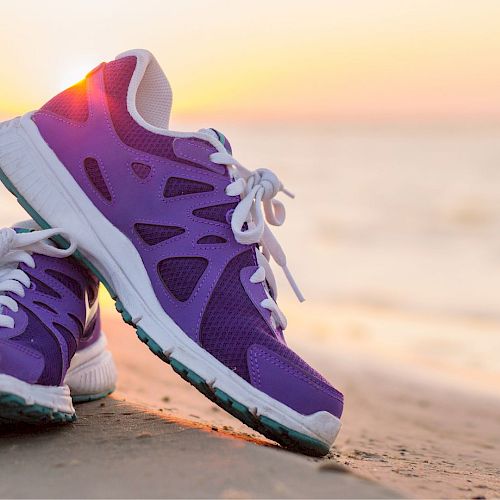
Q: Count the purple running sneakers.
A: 2